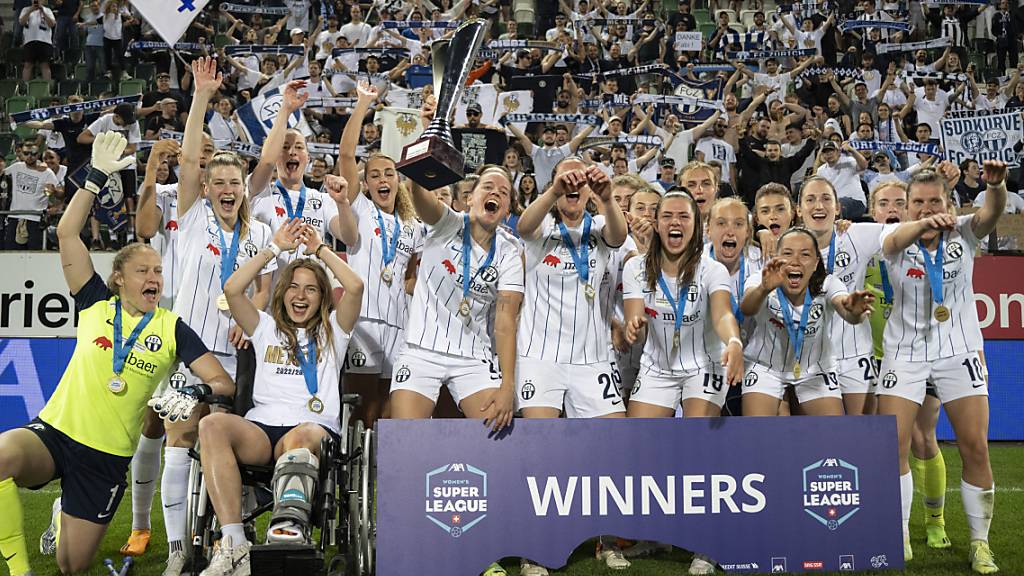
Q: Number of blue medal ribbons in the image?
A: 13